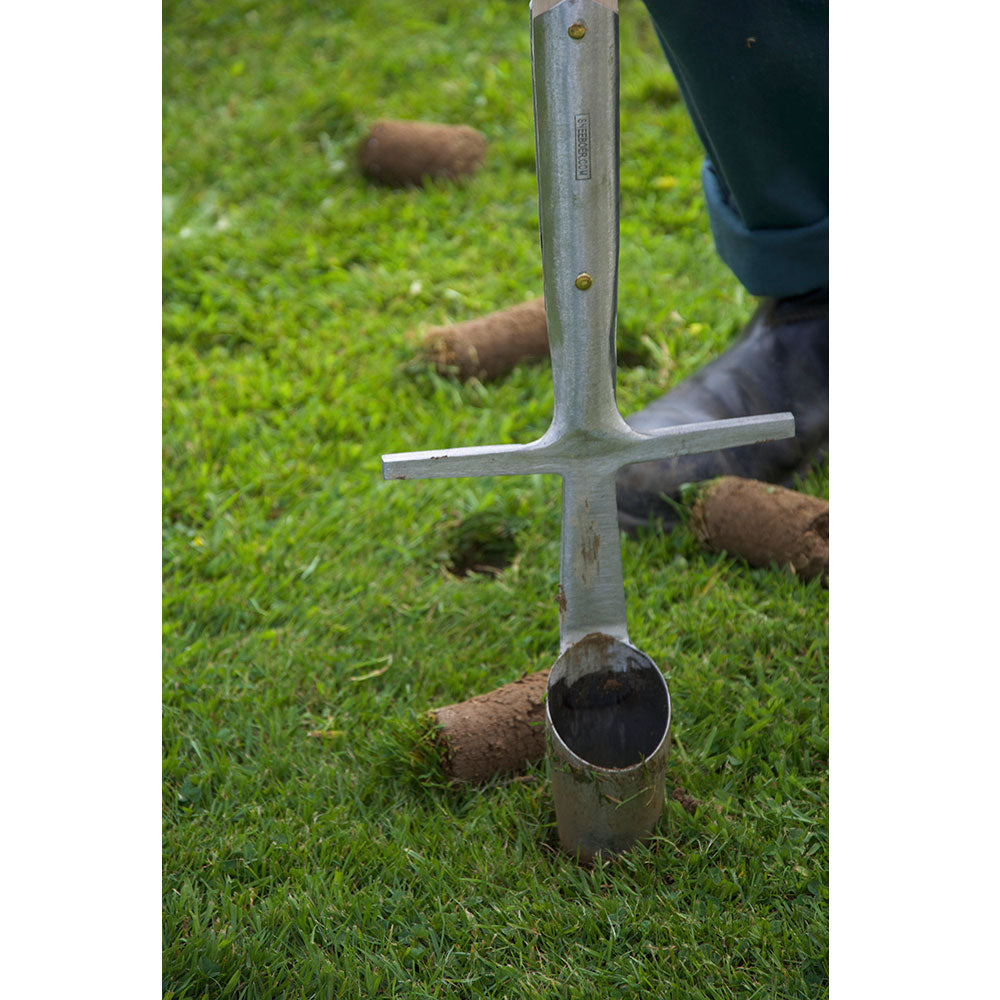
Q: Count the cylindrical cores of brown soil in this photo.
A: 4